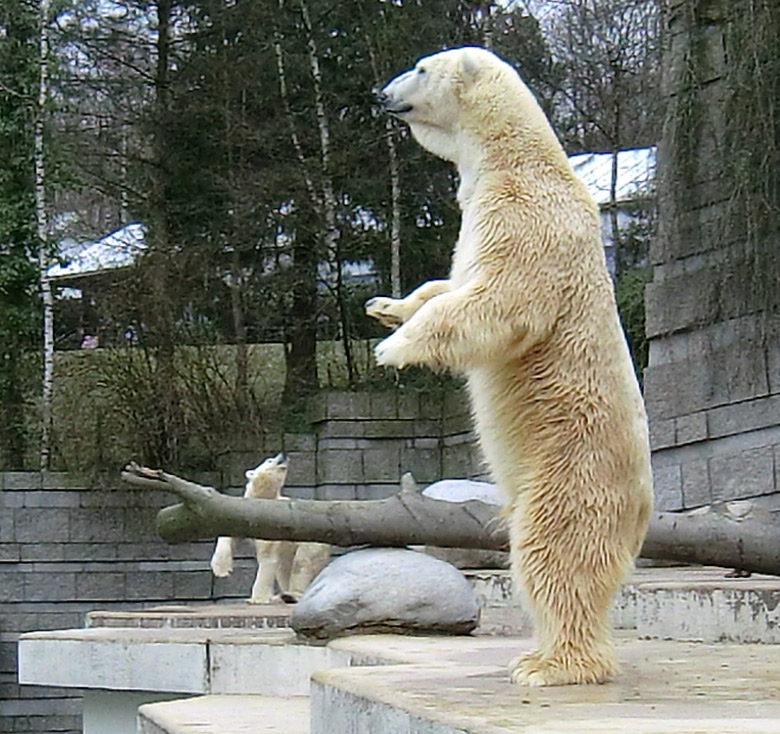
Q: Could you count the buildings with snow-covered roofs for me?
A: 2